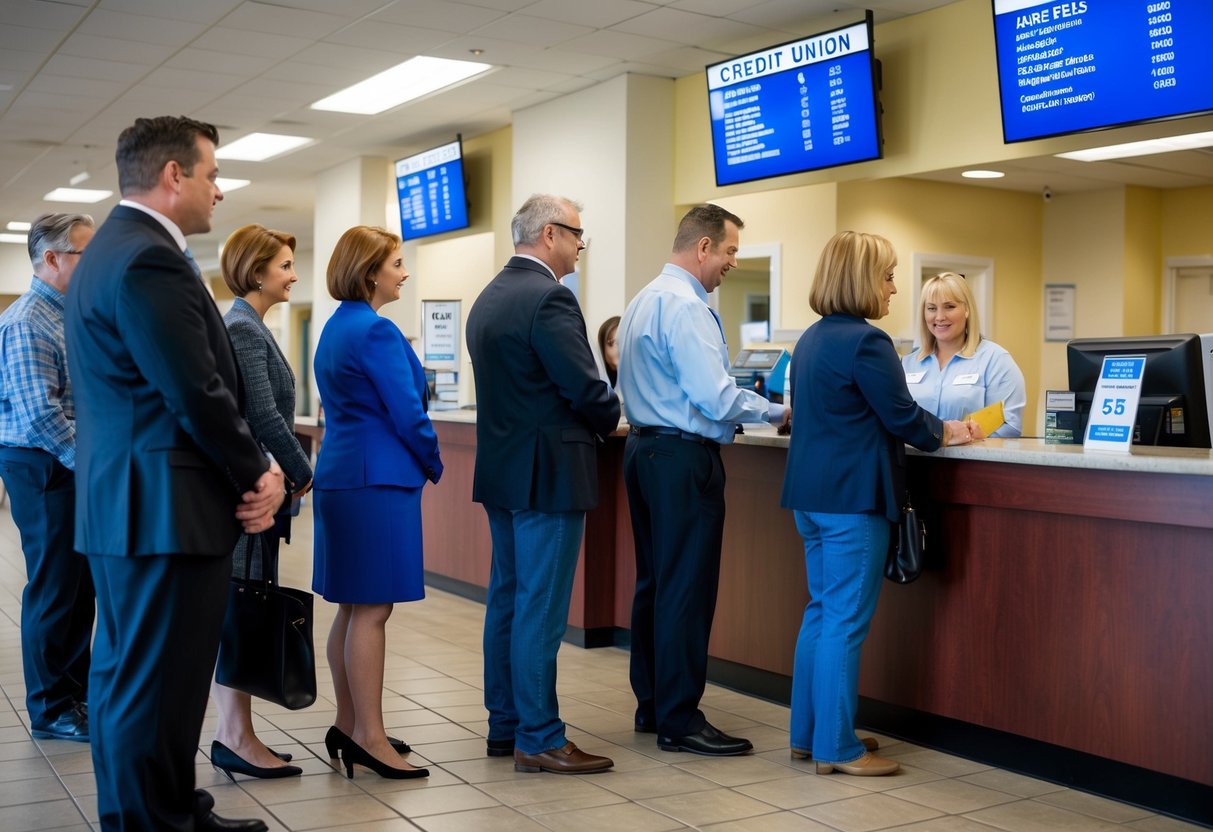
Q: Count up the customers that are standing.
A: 7